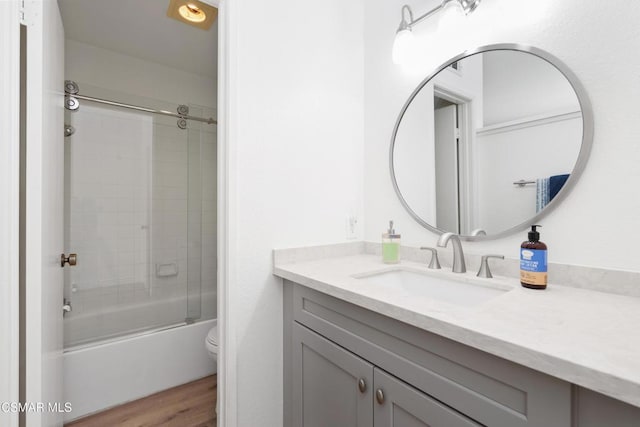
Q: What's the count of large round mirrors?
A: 1